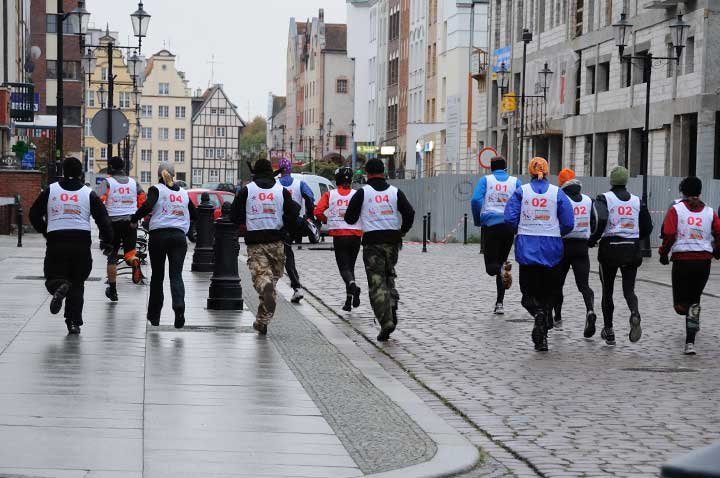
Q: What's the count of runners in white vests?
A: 12